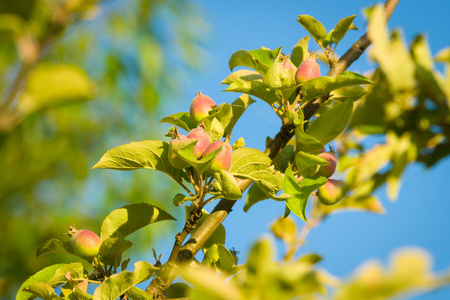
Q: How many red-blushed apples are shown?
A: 9